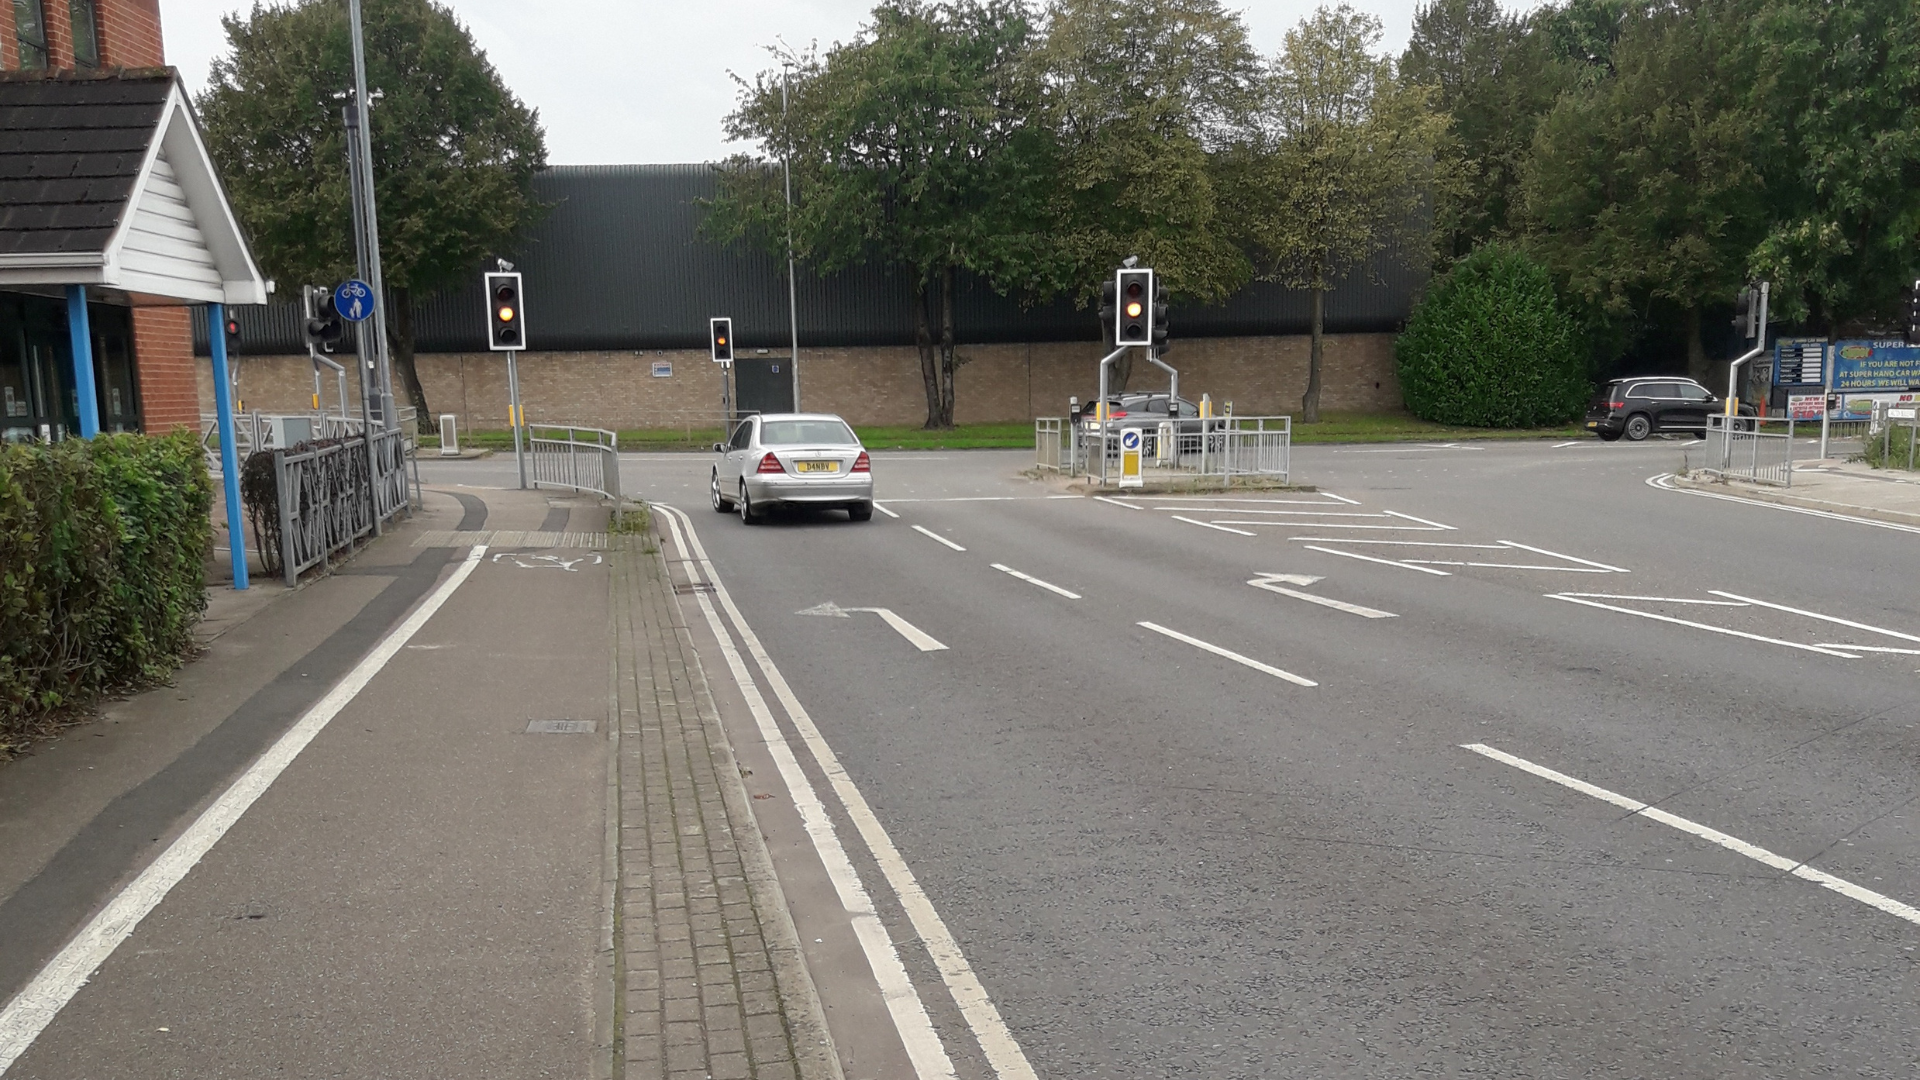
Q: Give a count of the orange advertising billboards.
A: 0